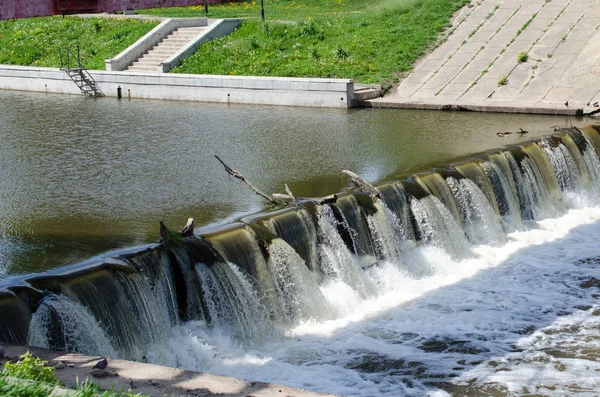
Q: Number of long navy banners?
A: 0